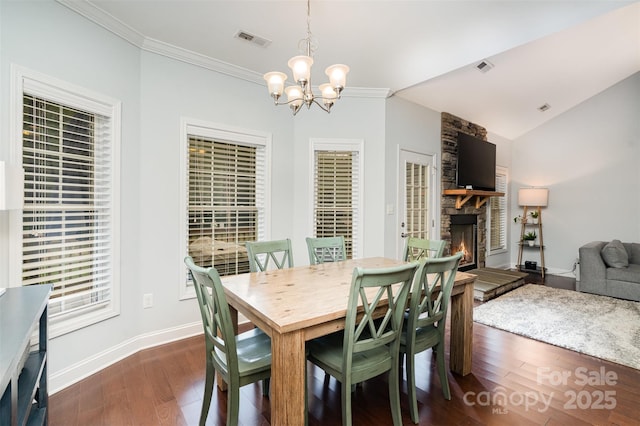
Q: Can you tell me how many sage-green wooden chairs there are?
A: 6